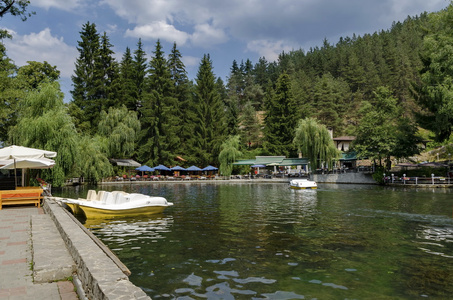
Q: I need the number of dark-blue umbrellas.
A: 5